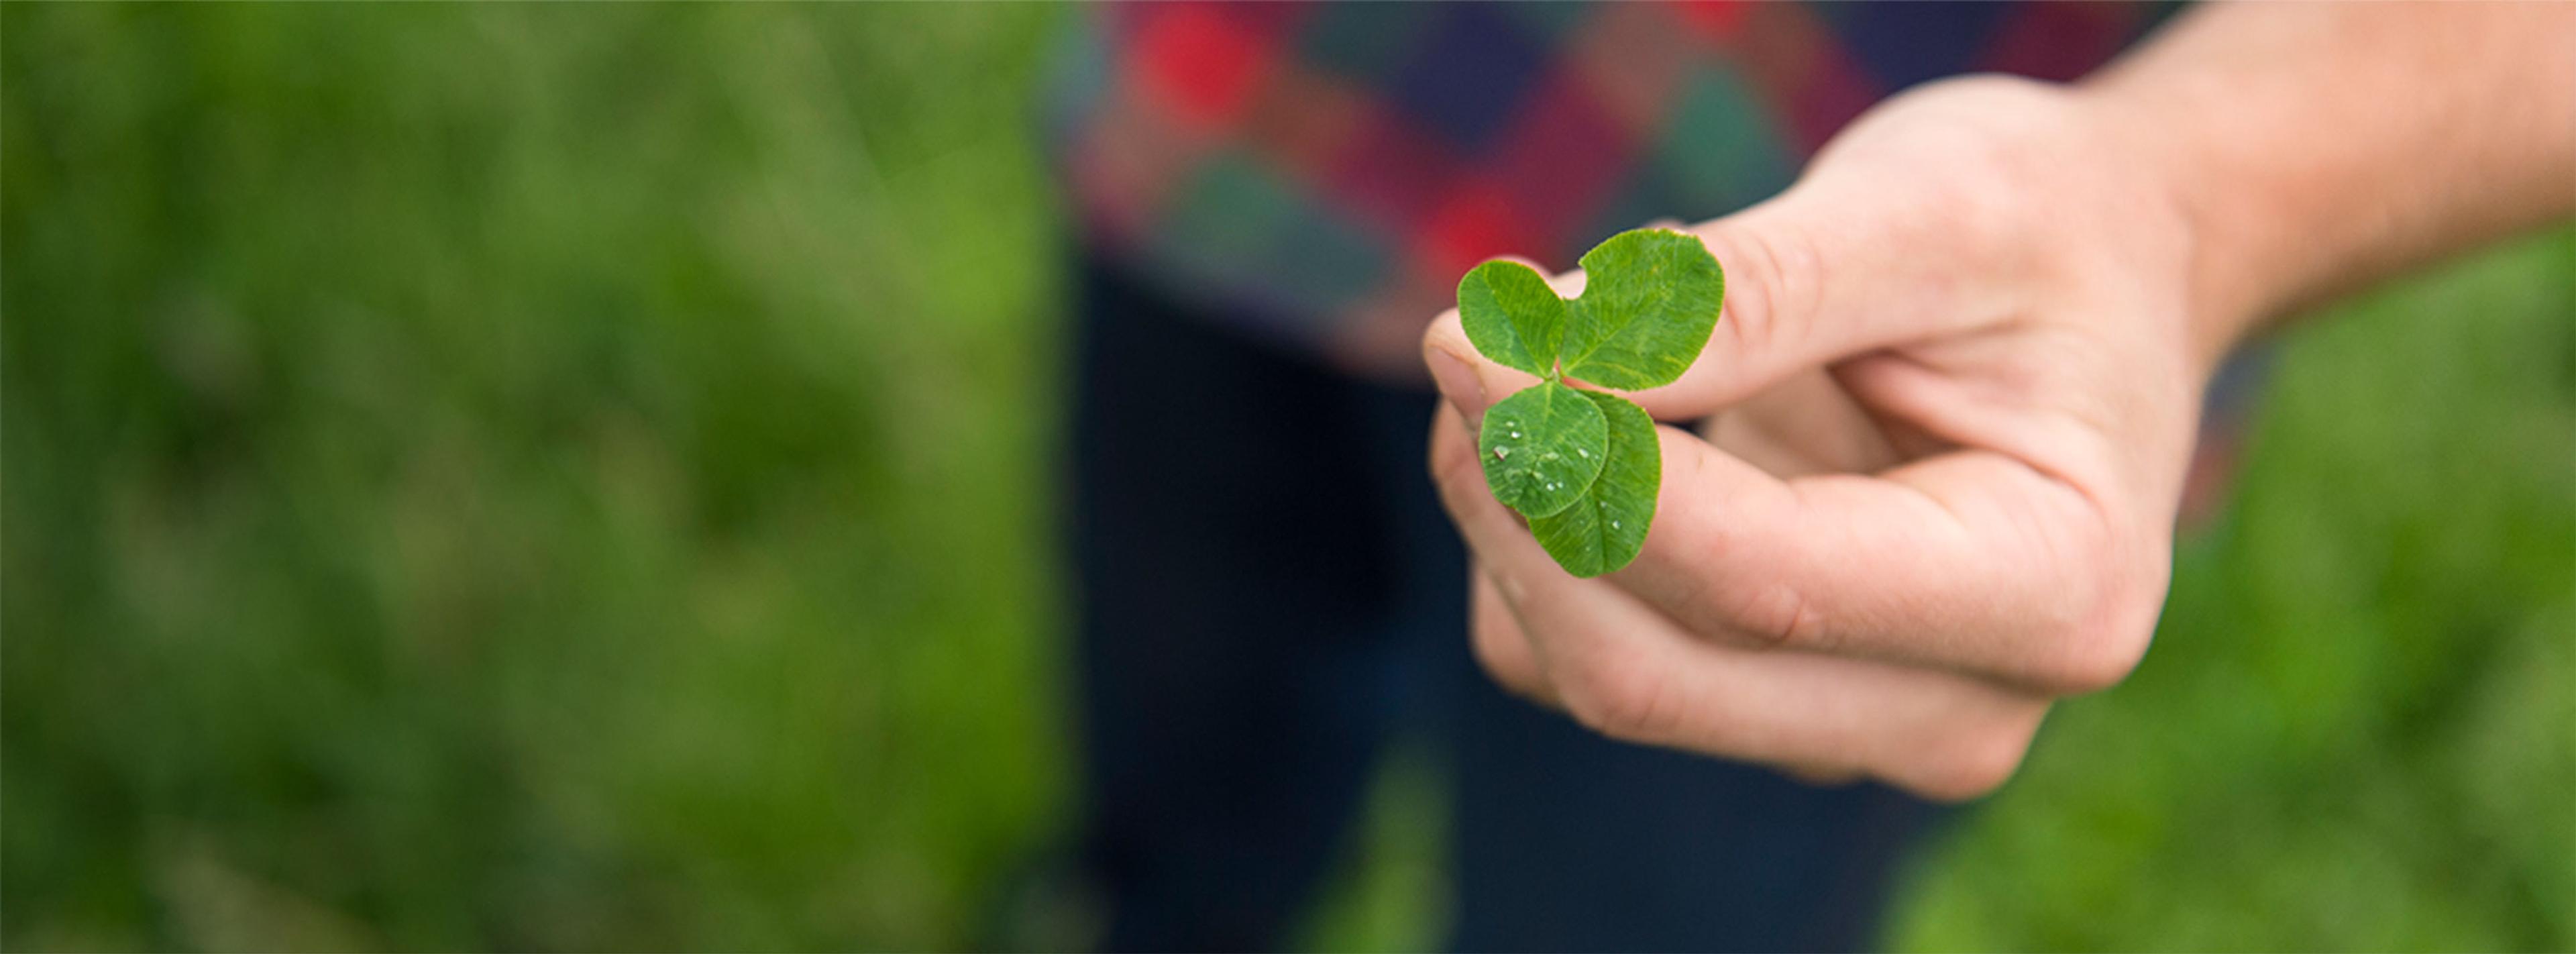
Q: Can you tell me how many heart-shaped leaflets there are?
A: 4